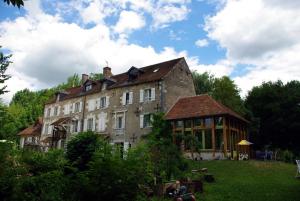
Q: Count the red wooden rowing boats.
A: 0